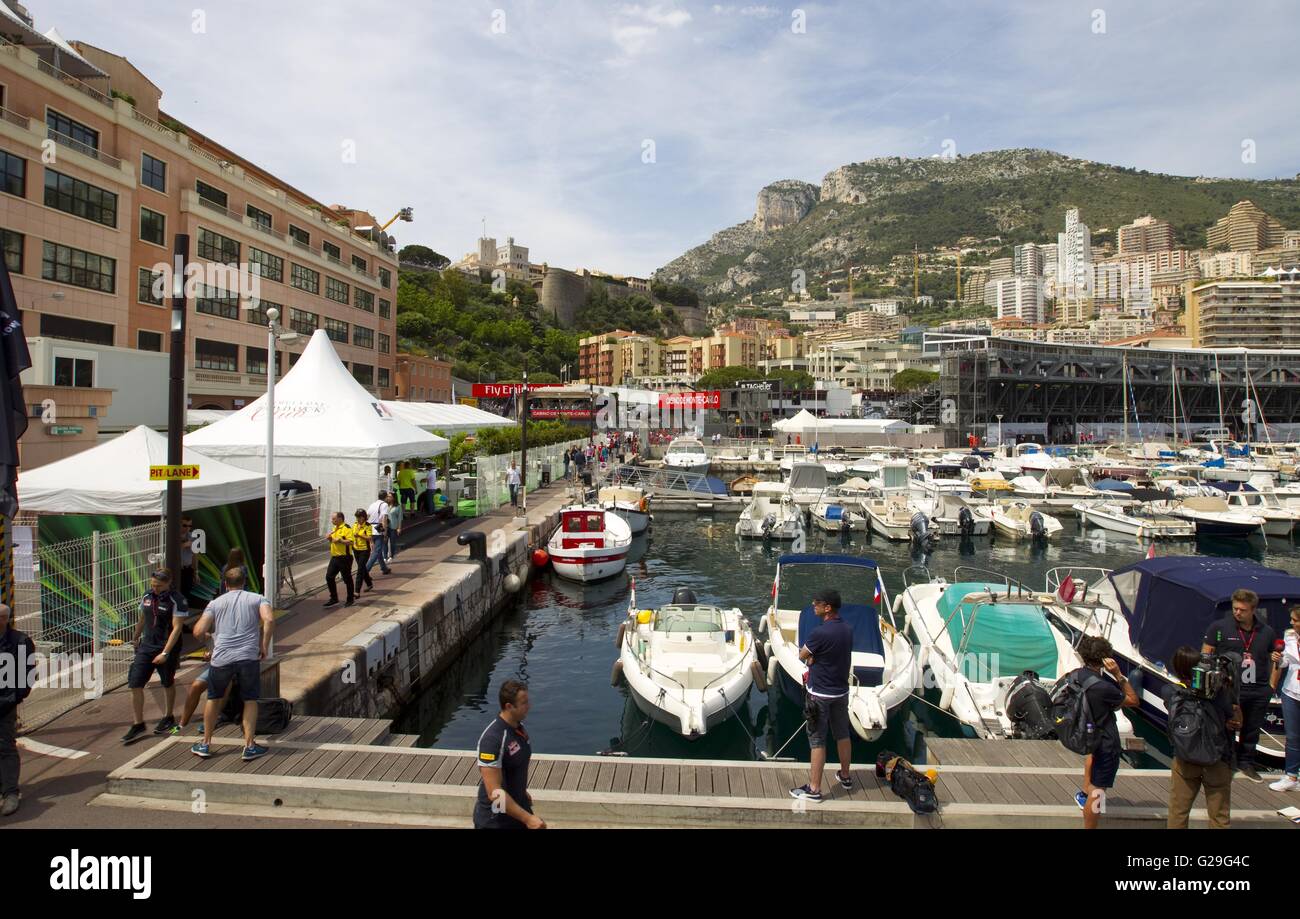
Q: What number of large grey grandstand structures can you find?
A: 1